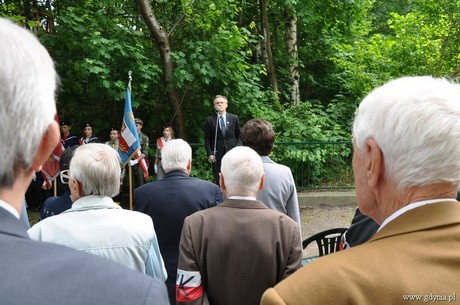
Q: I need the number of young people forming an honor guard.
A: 5